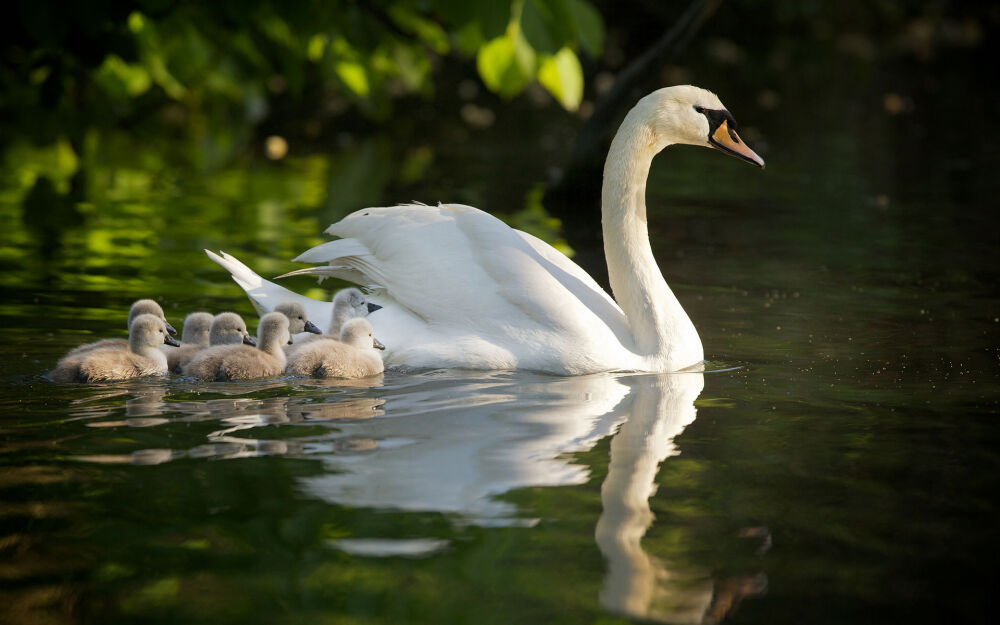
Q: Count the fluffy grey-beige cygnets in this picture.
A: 8